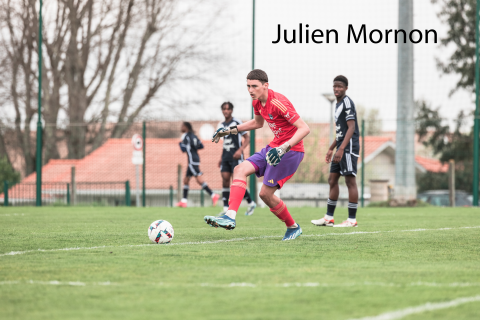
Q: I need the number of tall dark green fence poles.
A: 3